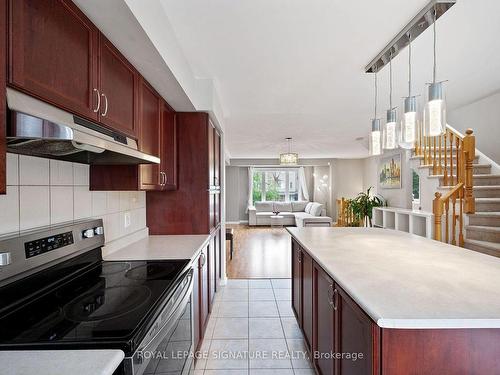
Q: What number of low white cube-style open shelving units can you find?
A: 1